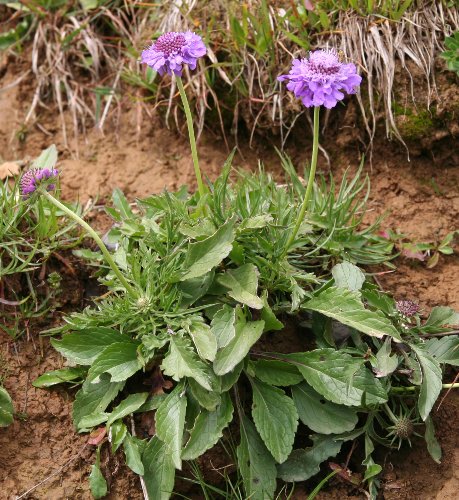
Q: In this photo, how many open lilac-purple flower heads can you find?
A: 3